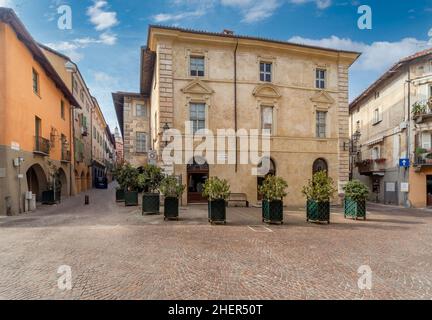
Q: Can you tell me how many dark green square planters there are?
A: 8